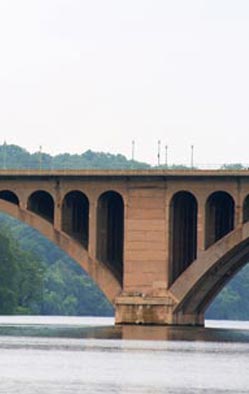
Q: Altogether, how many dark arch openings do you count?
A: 7